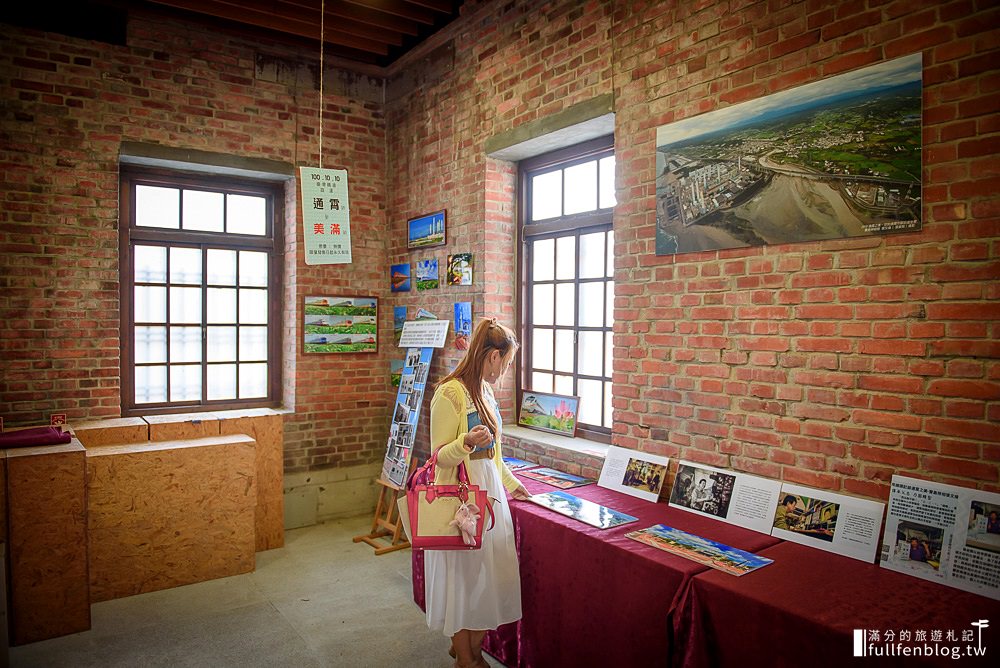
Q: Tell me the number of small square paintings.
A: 3